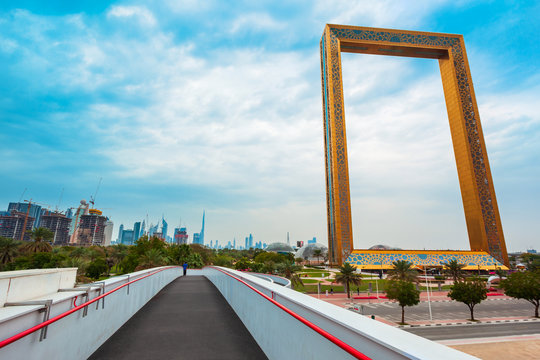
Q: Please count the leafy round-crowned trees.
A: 3